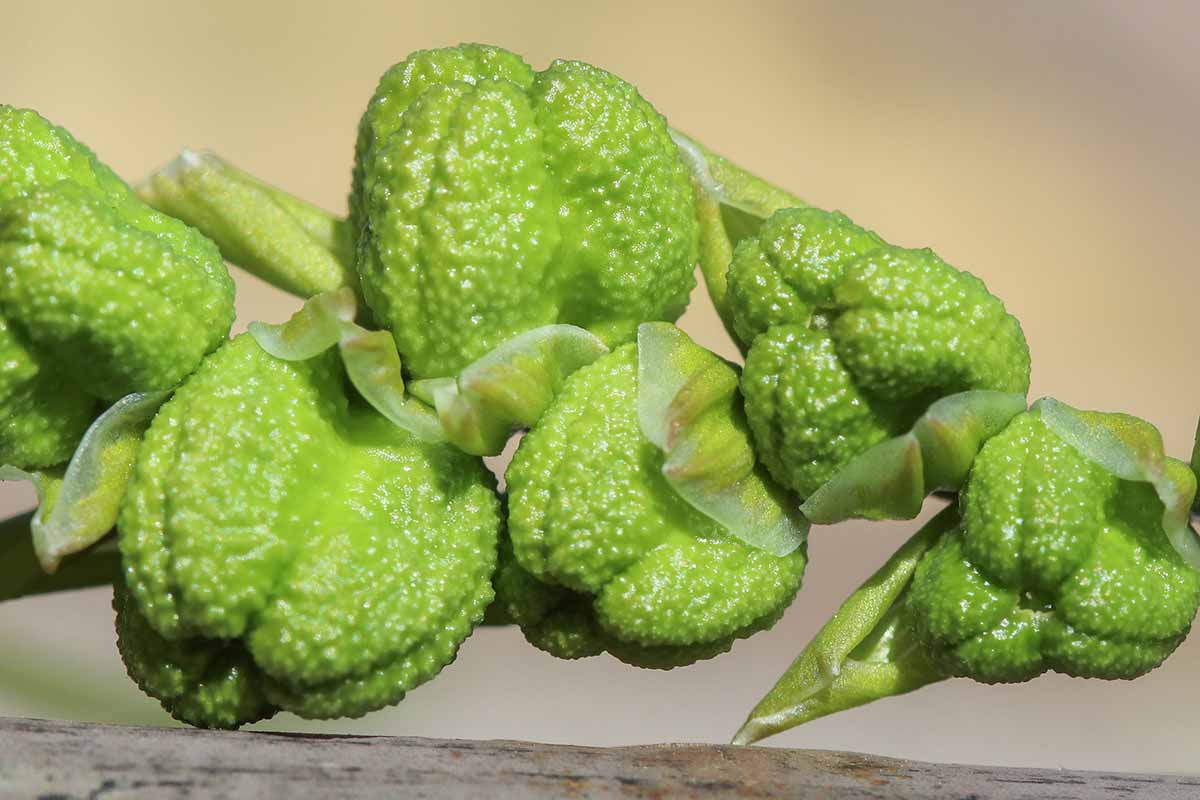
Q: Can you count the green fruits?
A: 6